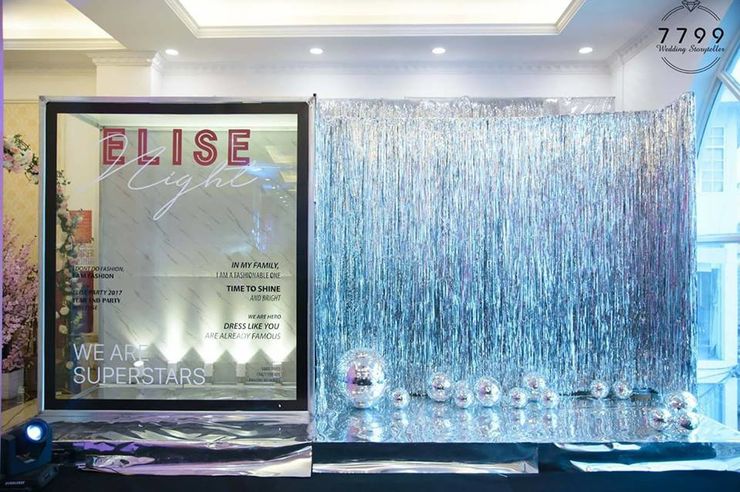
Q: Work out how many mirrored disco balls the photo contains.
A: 13